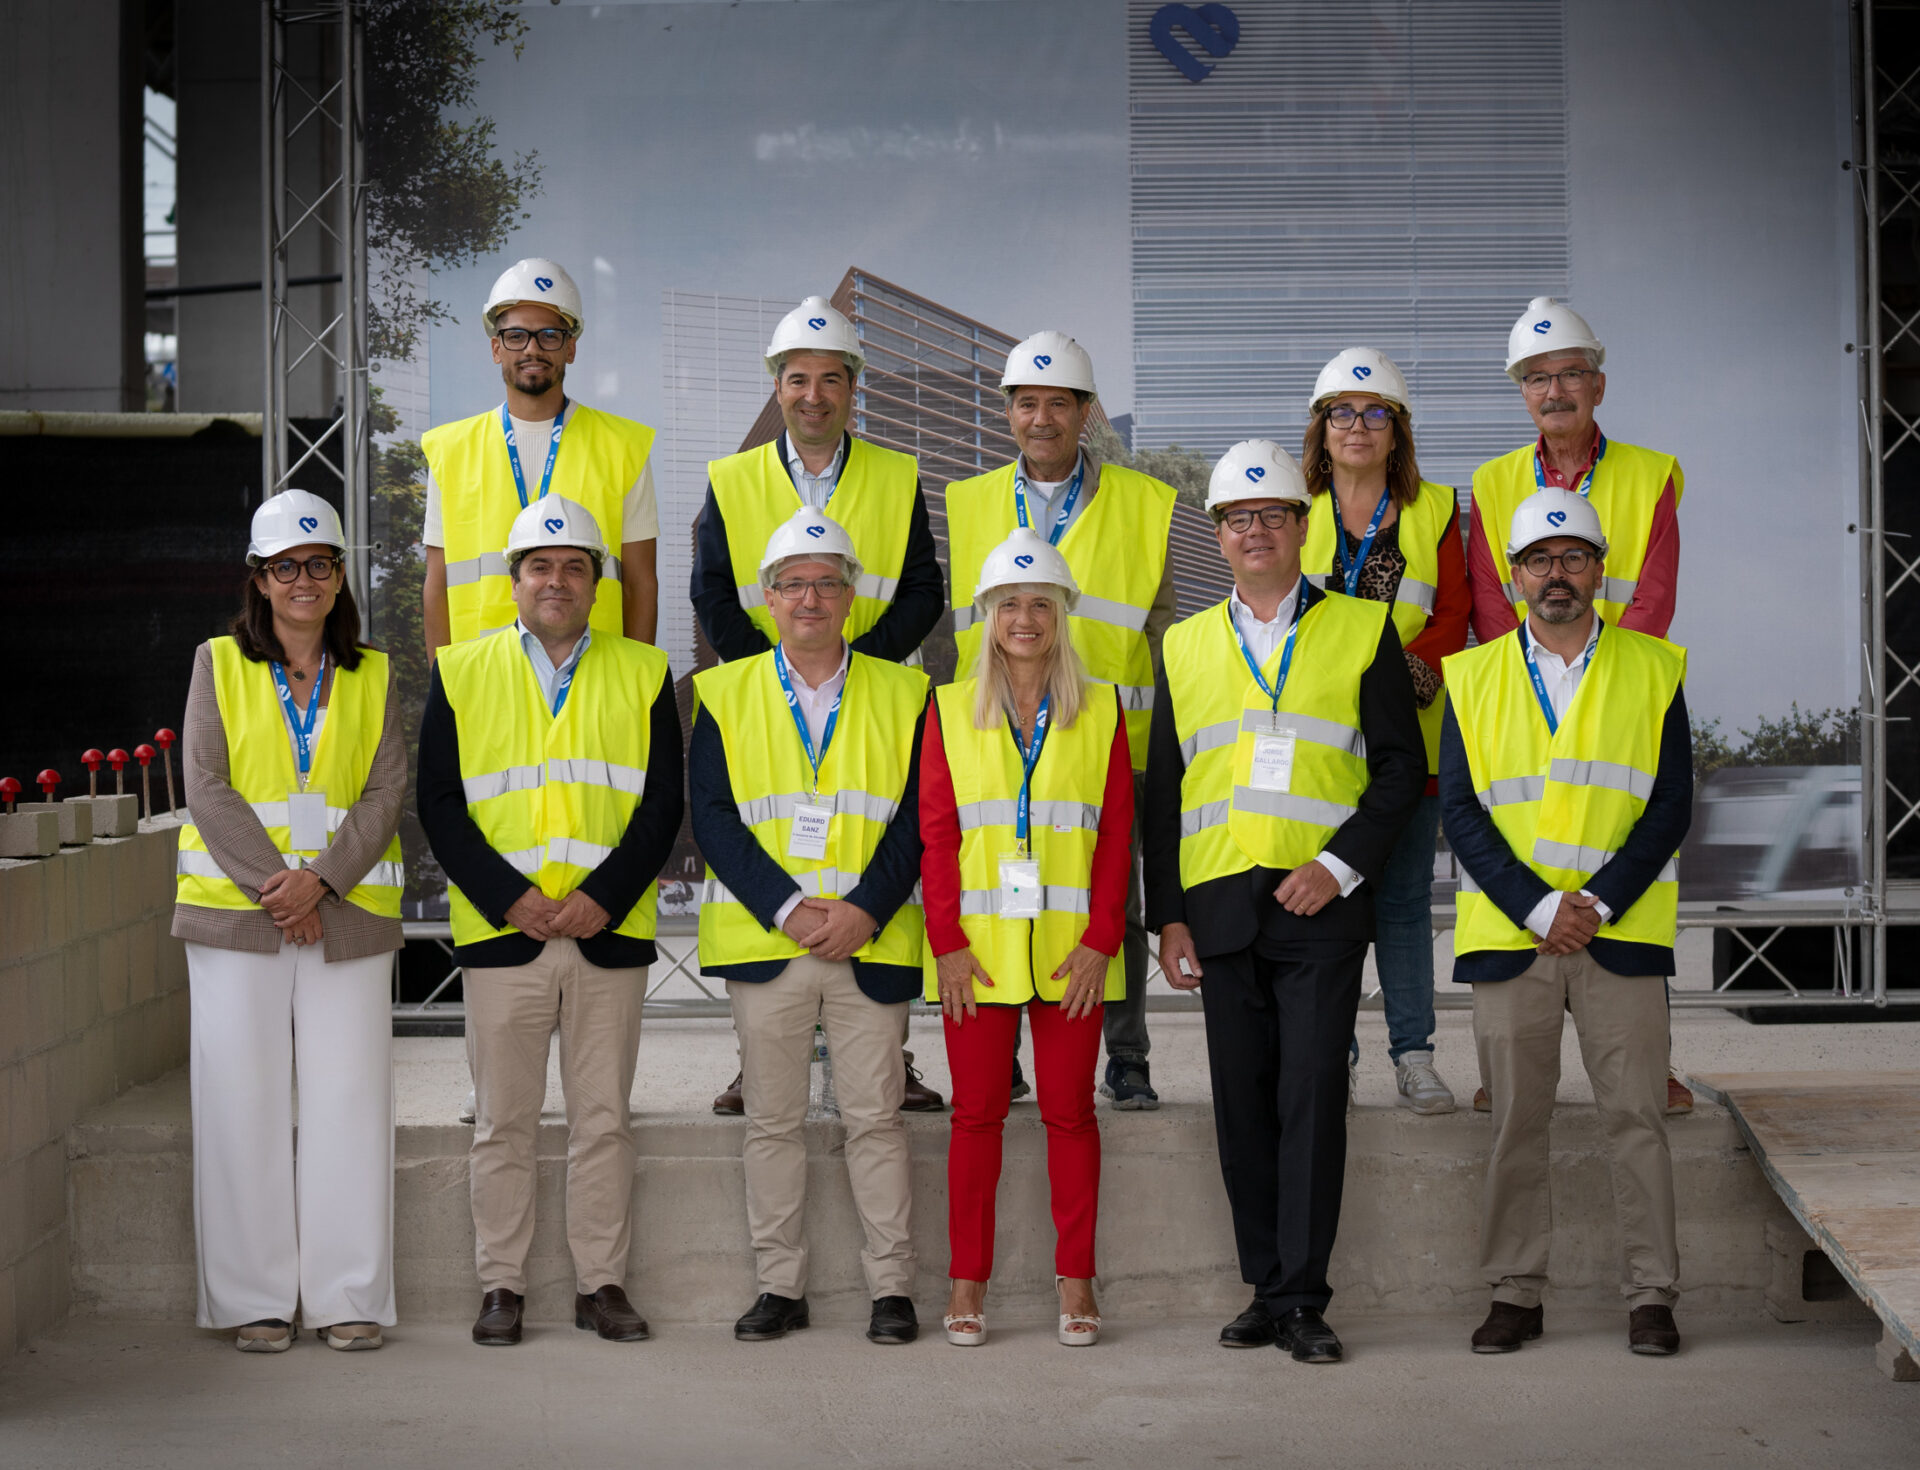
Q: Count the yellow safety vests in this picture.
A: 11